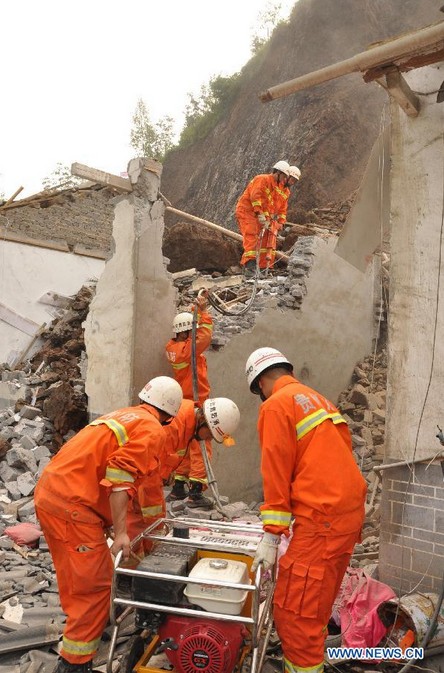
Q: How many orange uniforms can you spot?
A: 6